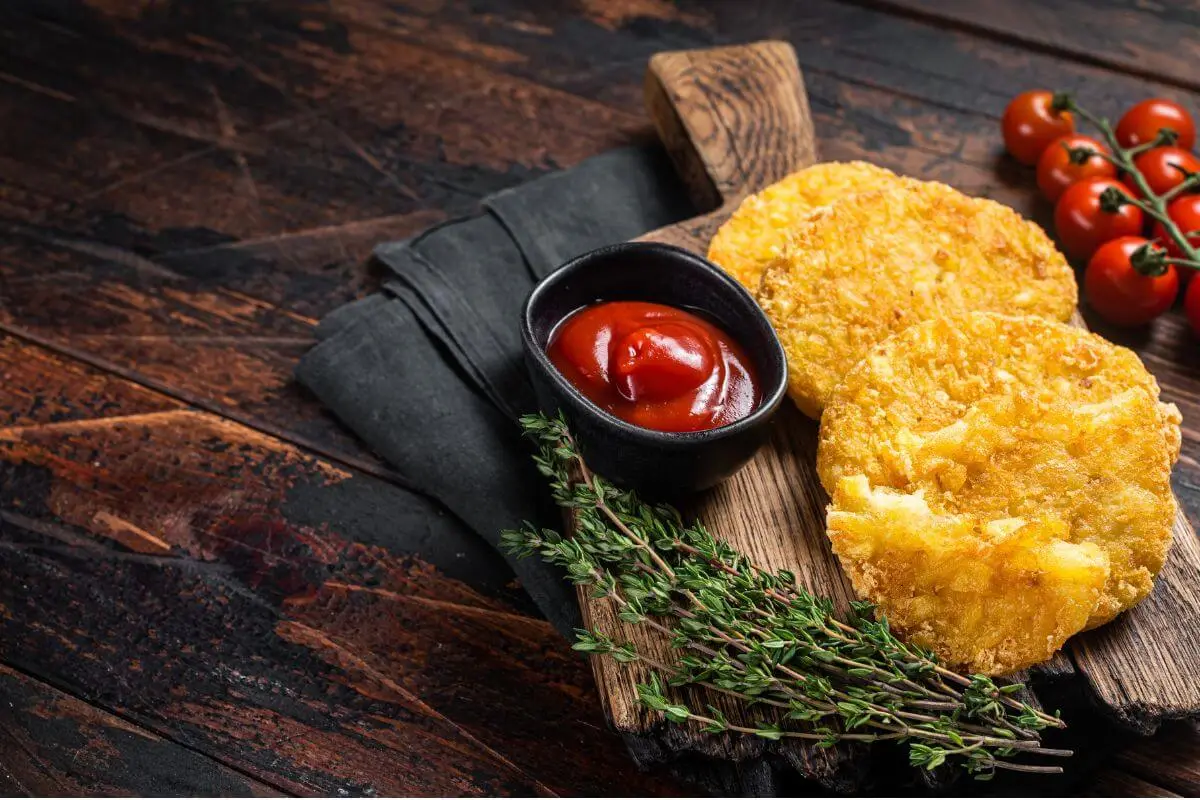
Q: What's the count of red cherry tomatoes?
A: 8